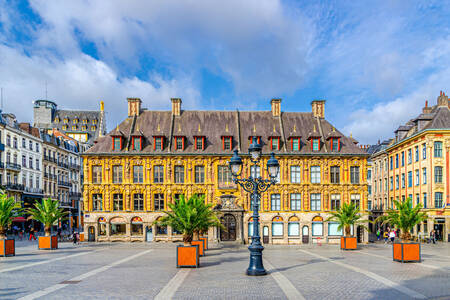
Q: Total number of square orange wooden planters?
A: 7